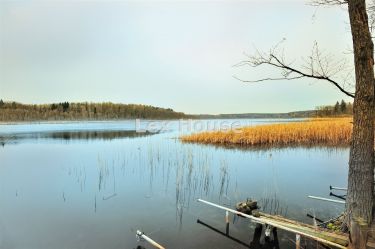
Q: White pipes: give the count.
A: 4